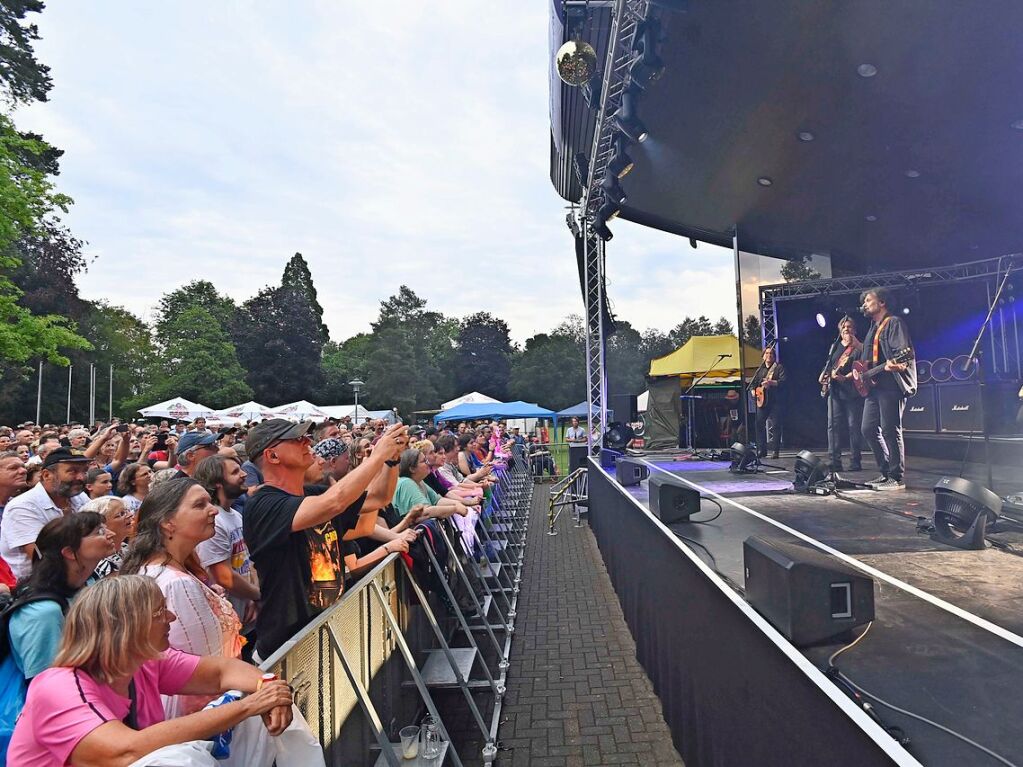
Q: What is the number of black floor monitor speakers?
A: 4